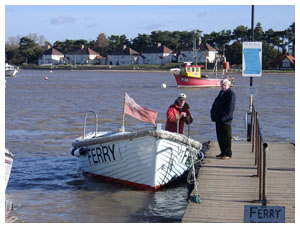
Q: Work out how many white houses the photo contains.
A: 5